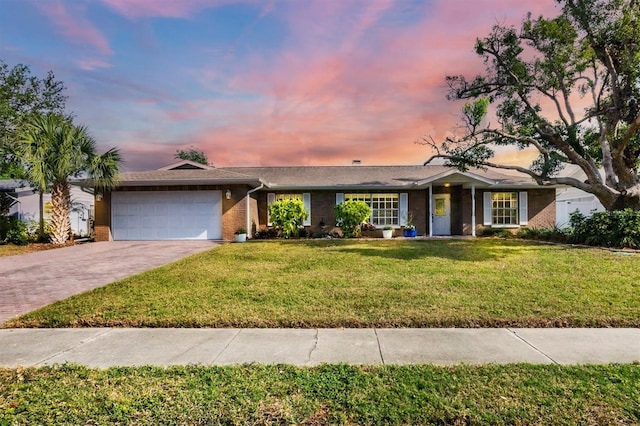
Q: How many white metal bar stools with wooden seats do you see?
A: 0